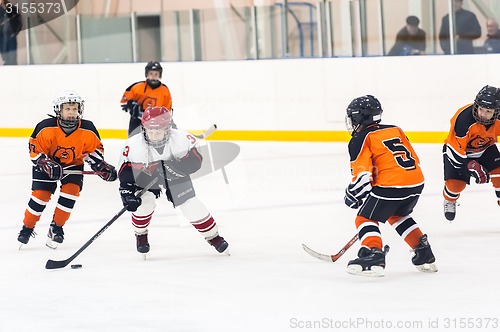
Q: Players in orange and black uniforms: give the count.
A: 4